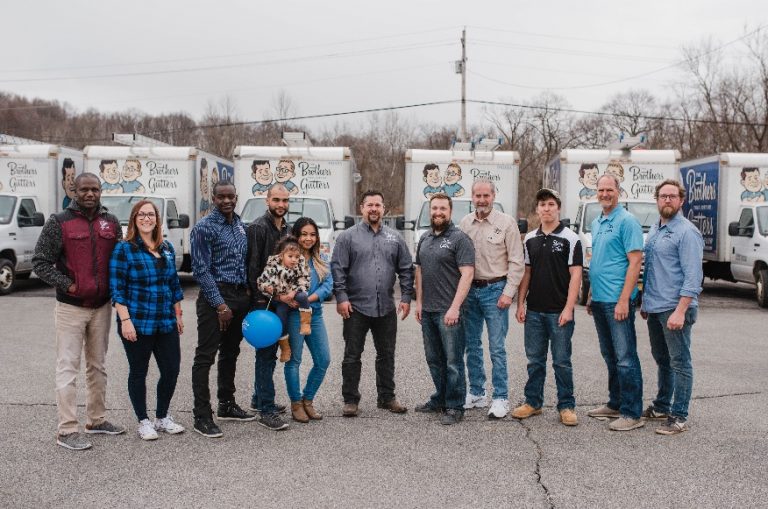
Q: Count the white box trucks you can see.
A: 6